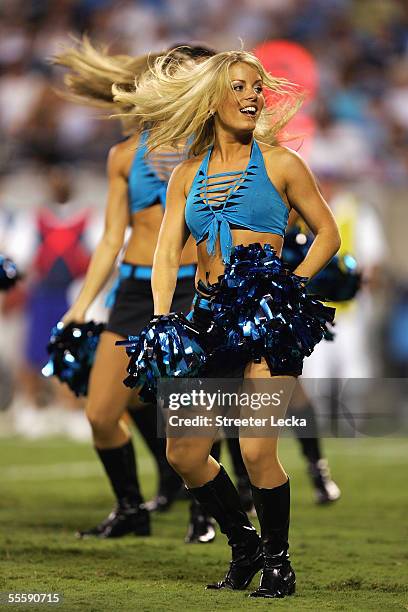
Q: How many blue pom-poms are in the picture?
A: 5